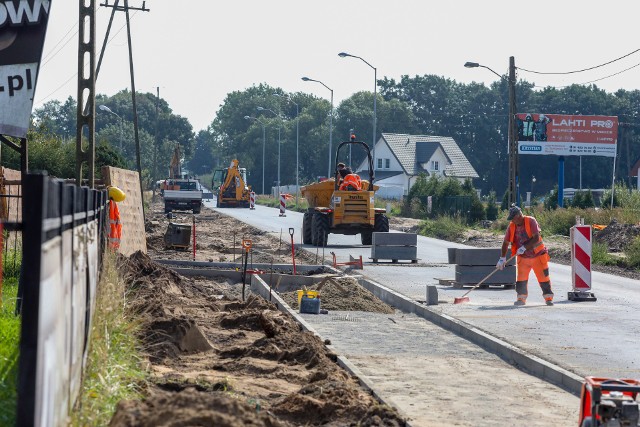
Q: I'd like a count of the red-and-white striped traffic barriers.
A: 3